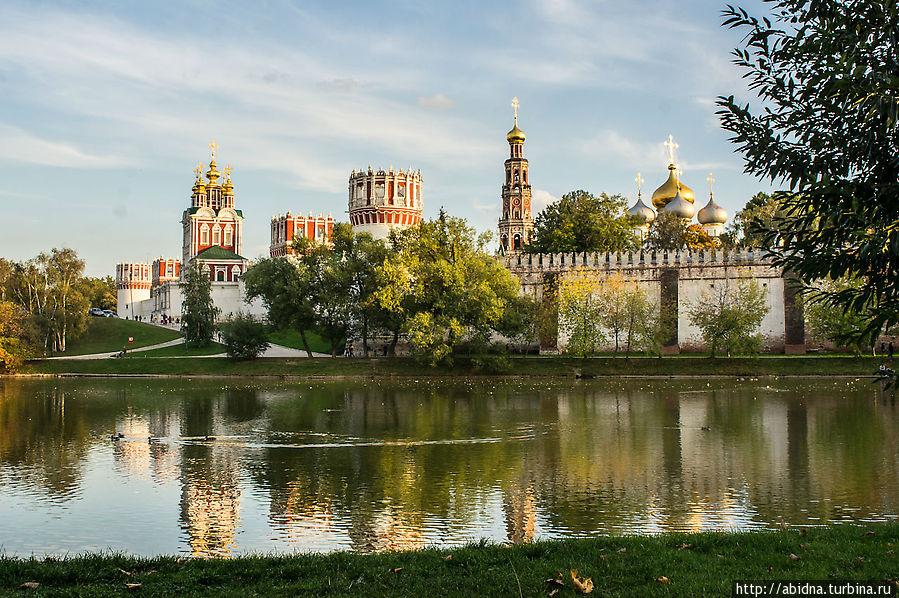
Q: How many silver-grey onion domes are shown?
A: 3